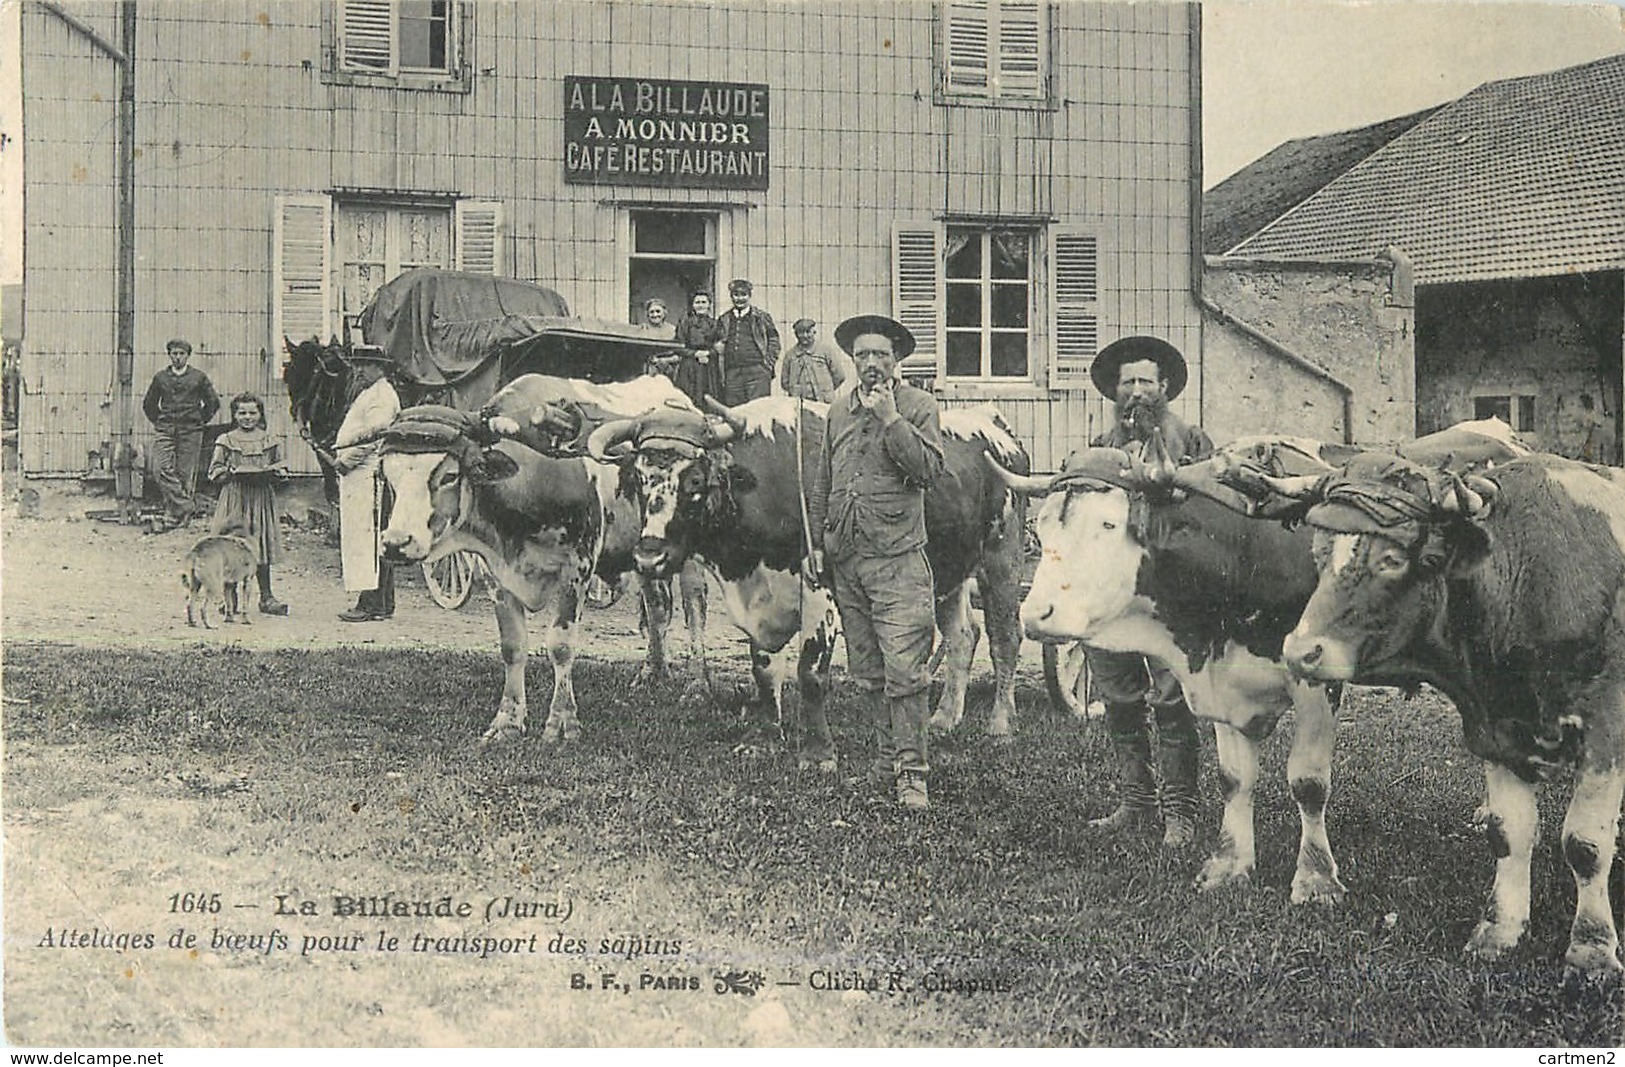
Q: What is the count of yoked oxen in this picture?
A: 4